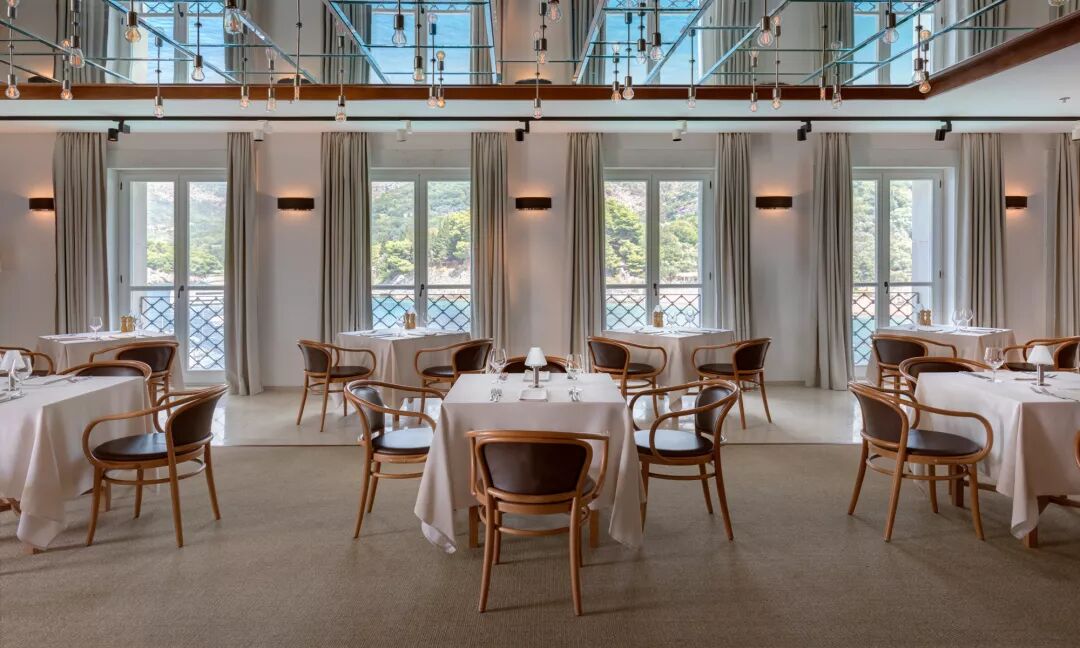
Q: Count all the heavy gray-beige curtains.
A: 9